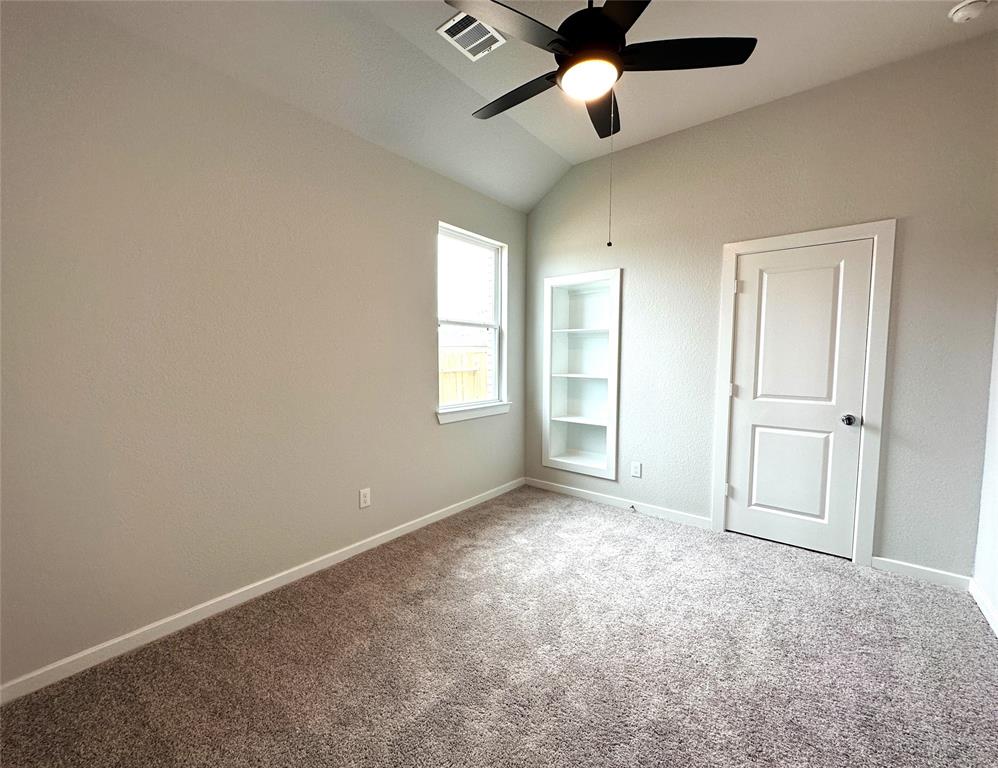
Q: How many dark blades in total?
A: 5